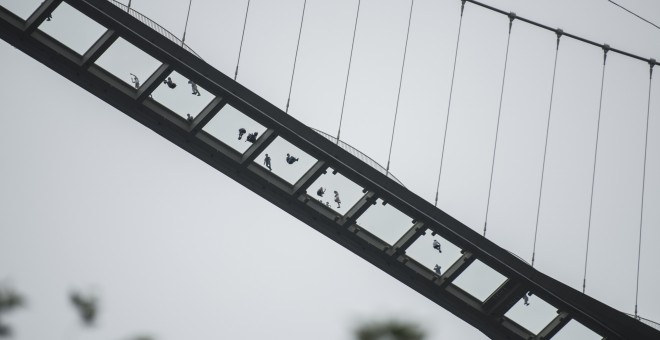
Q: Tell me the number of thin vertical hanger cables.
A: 11